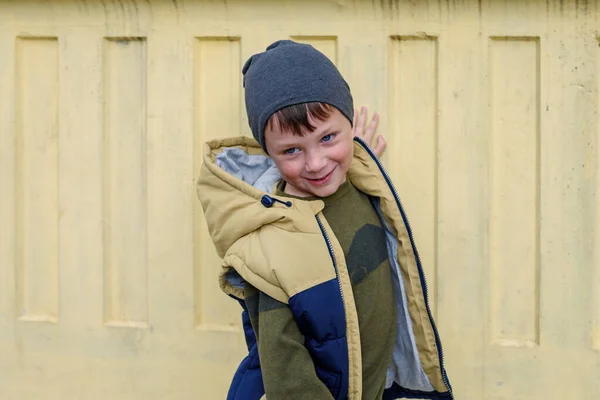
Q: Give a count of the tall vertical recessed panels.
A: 6